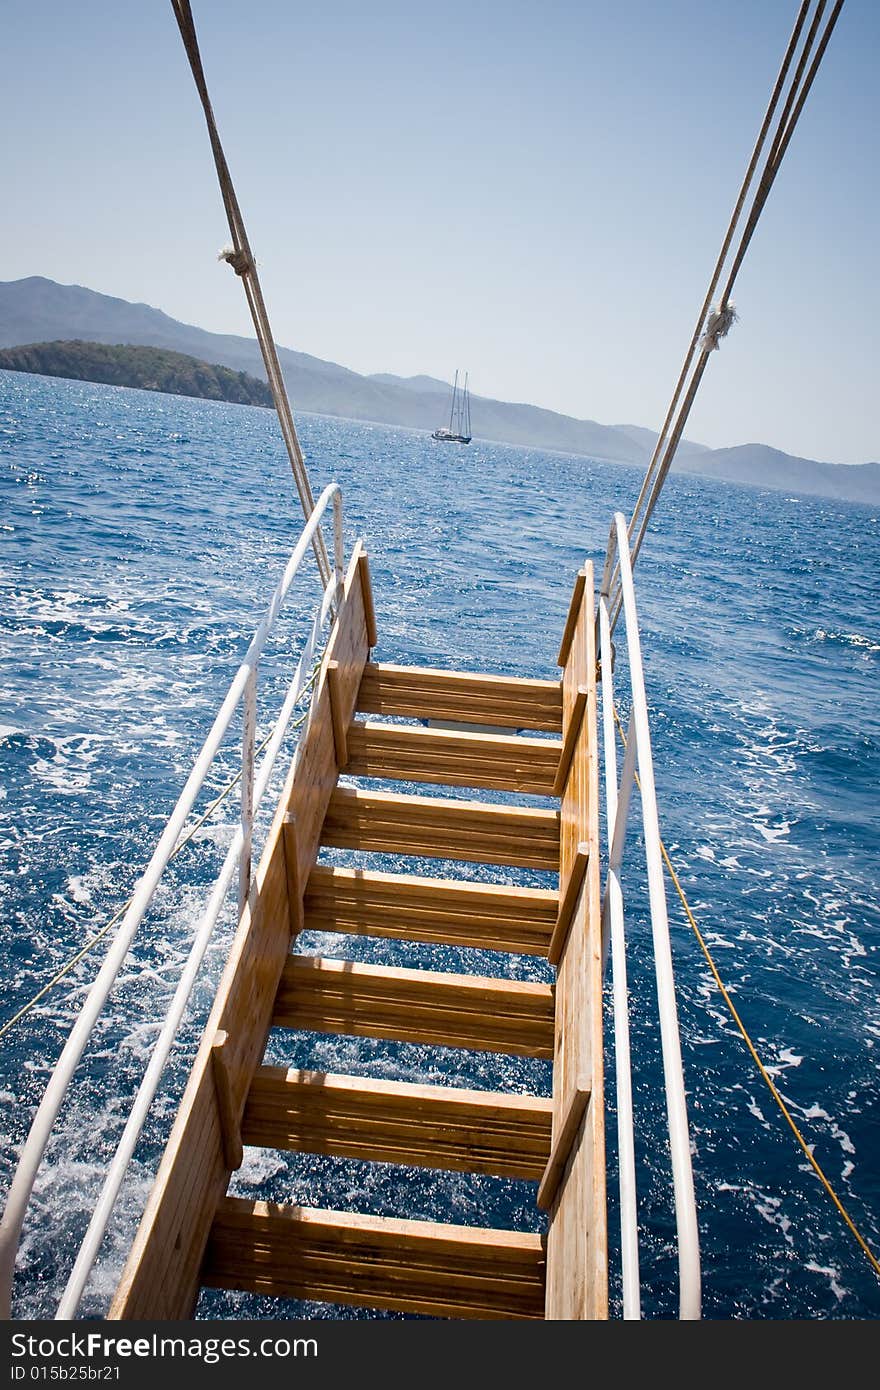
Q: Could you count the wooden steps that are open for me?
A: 7